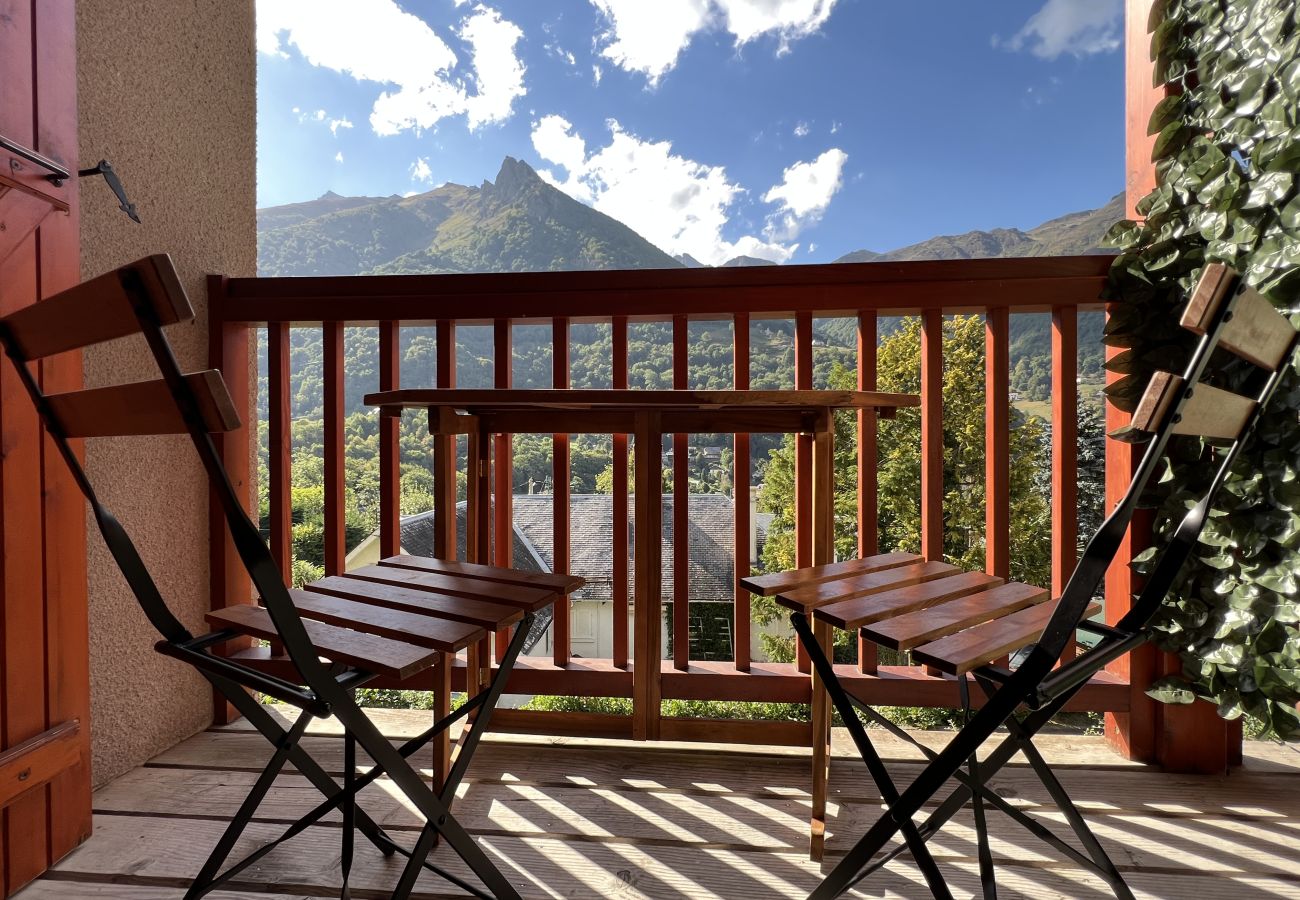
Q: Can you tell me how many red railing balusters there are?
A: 14